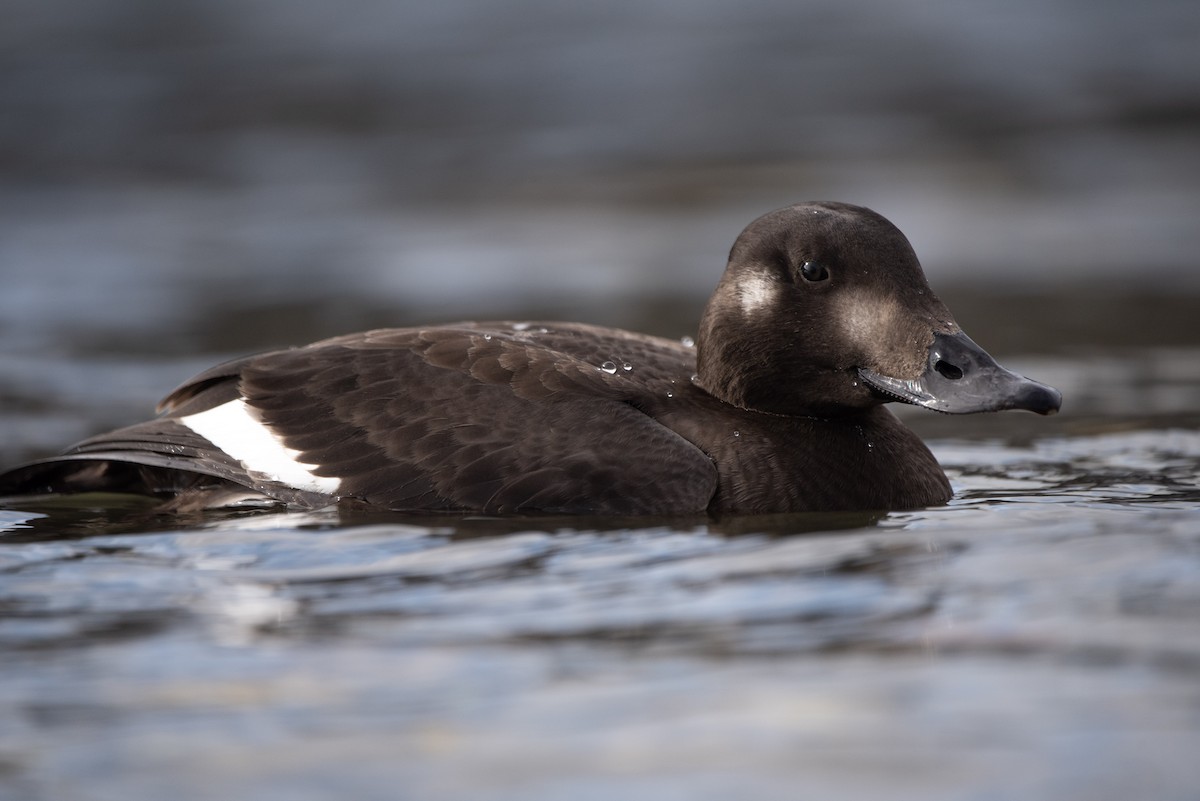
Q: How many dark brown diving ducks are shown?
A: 1